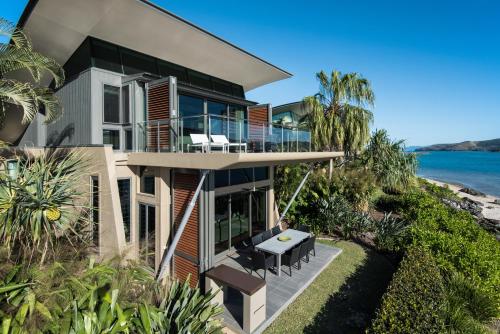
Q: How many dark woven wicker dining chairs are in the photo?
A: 8